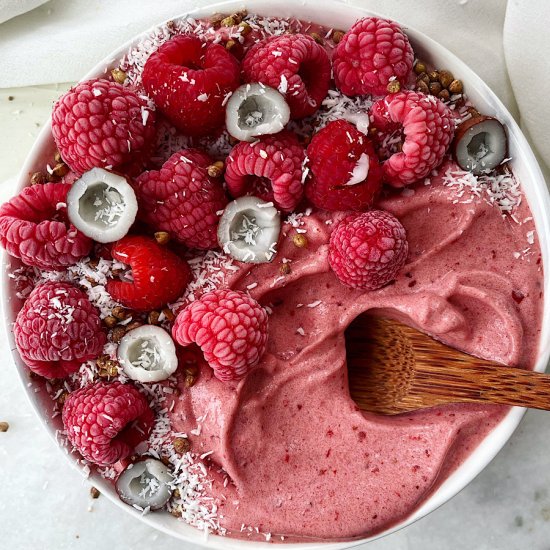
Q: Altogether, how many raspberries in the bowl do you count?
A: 14